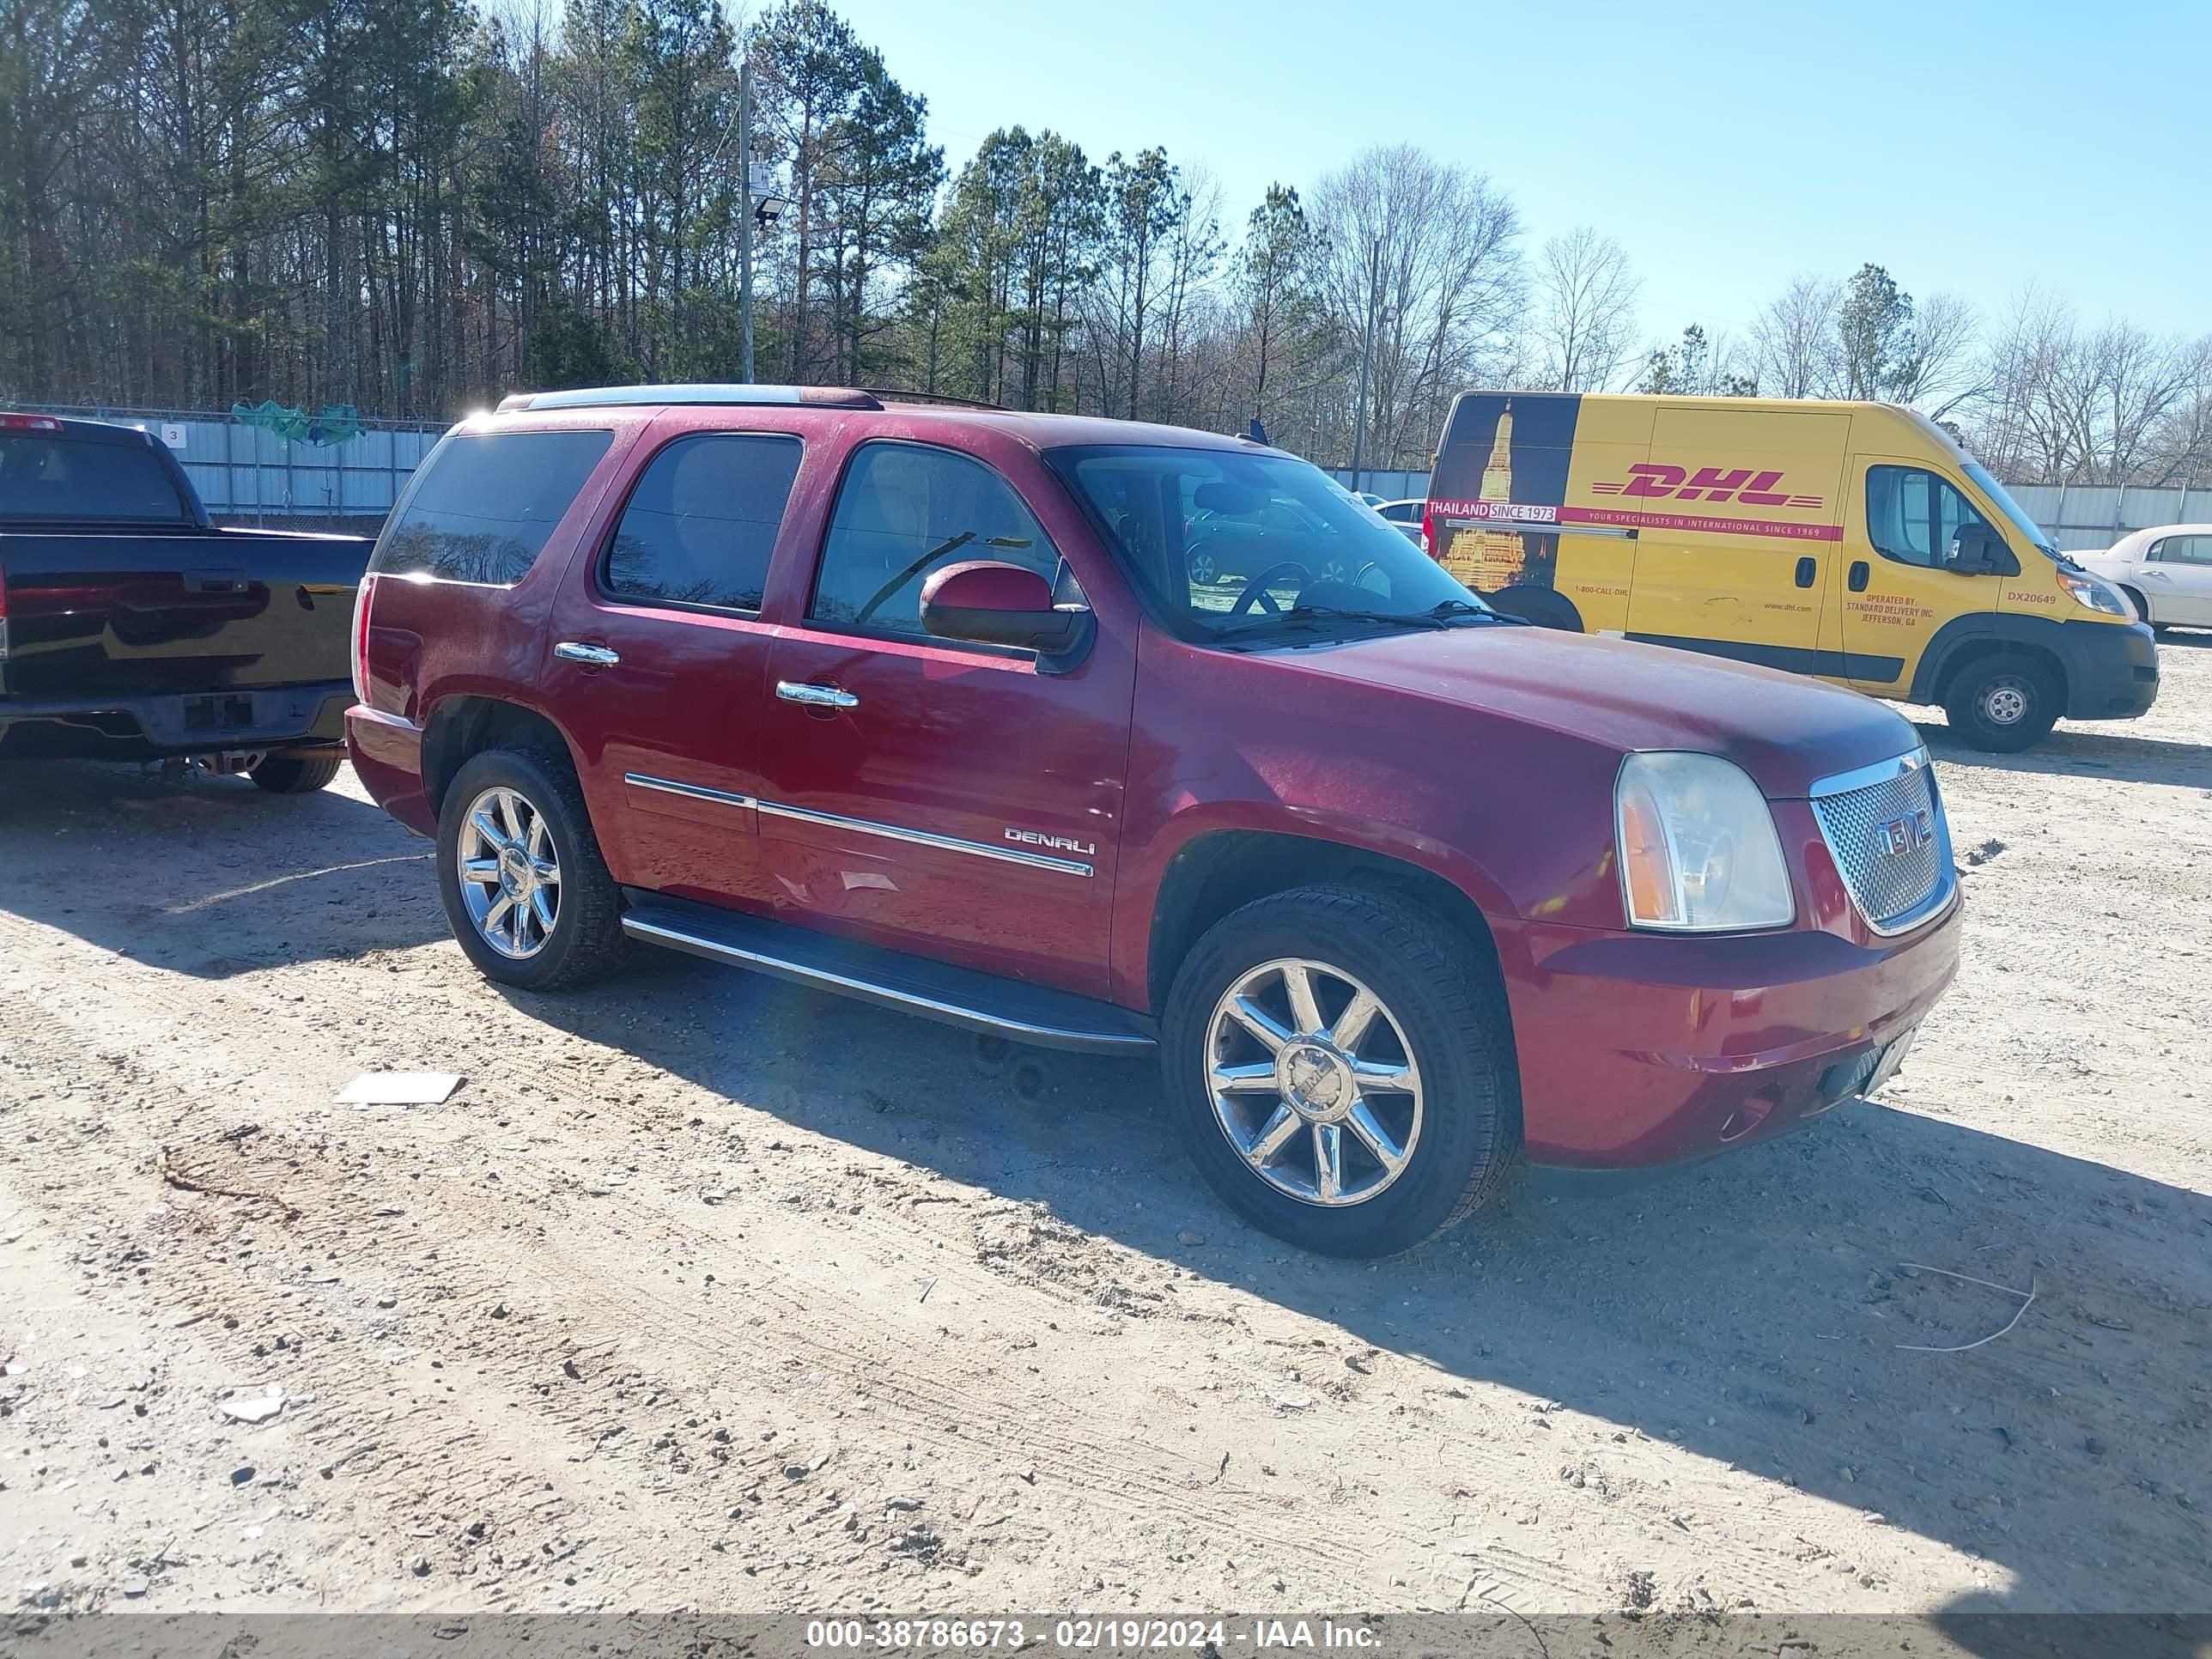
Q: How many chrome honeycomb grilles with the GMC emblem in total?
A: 1